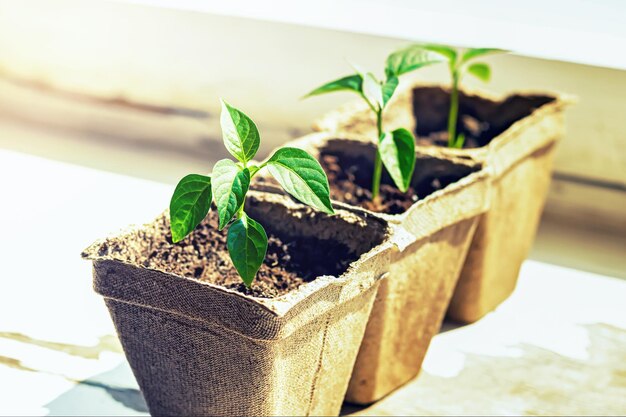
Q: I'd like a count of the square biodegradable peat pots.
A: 3